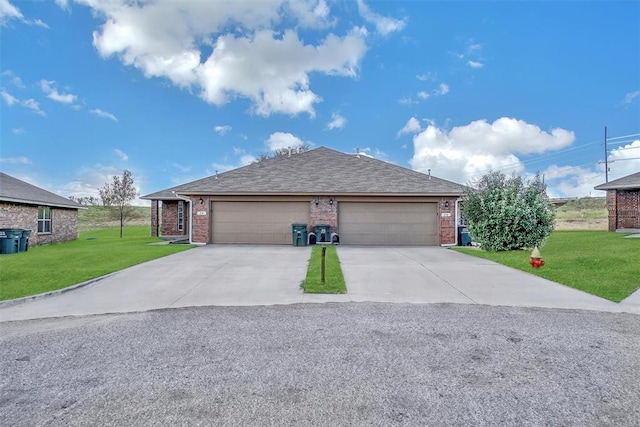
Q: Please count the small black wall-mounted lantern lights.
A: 4